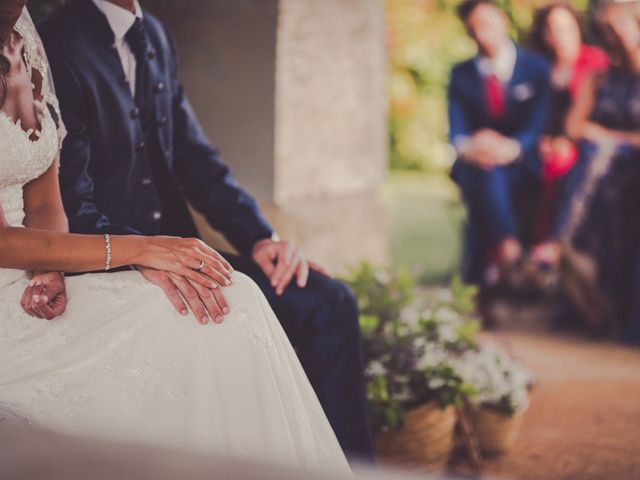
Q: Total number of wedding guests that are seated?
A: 3